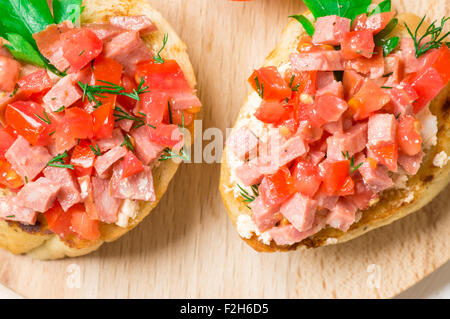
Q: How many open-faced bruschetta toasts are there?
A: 2